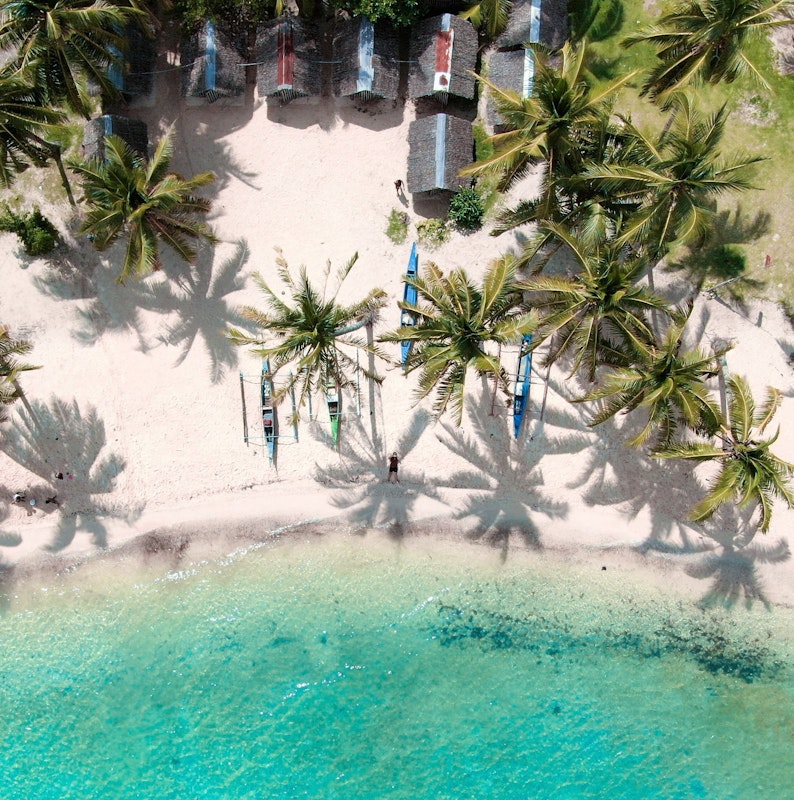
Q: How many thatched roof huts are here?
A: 9